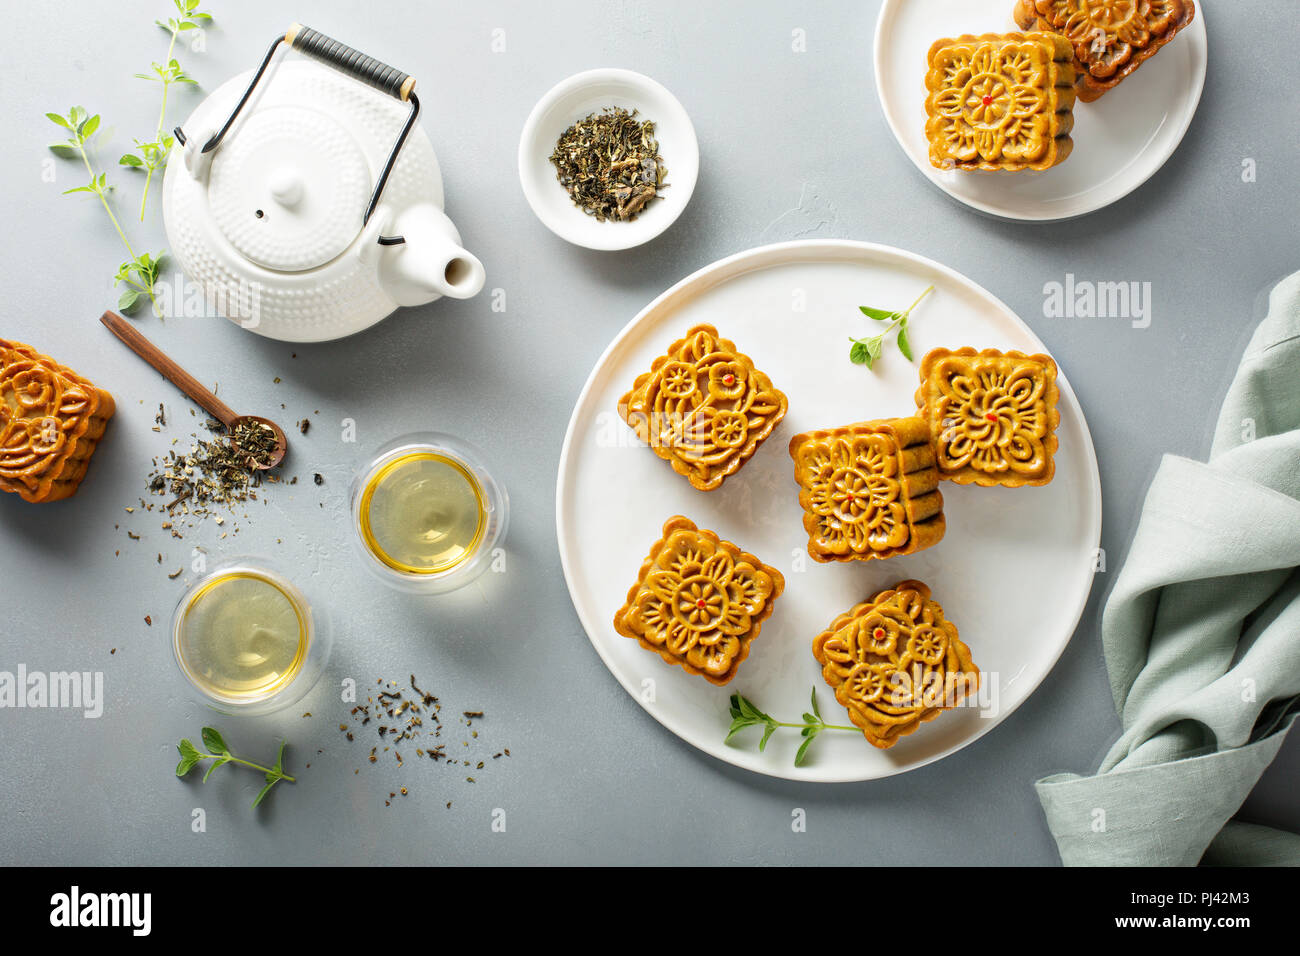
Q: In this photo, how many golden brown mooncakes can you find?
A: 8